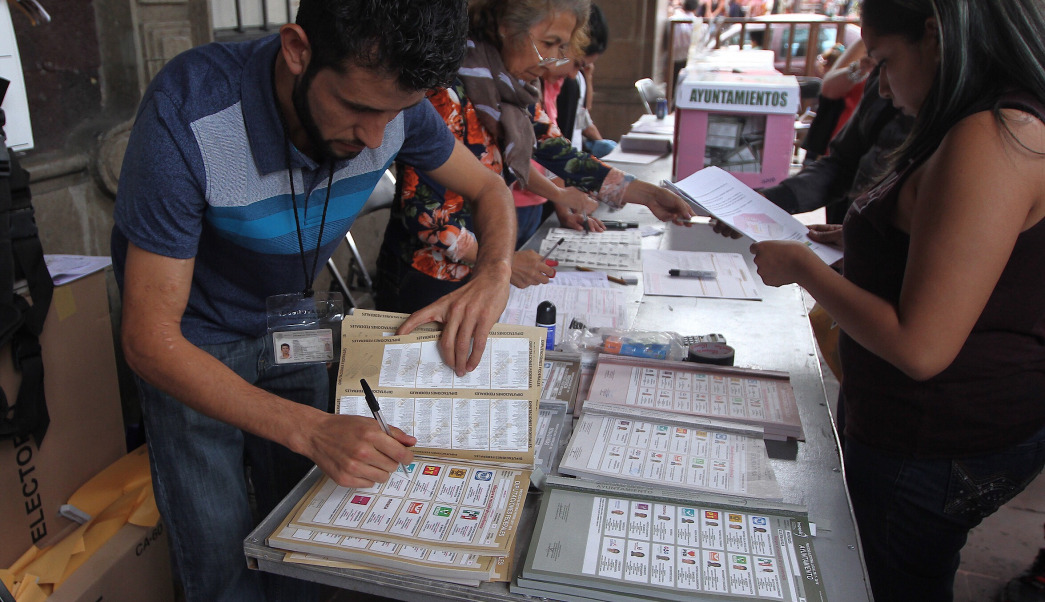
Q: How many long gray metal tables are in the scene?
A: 1